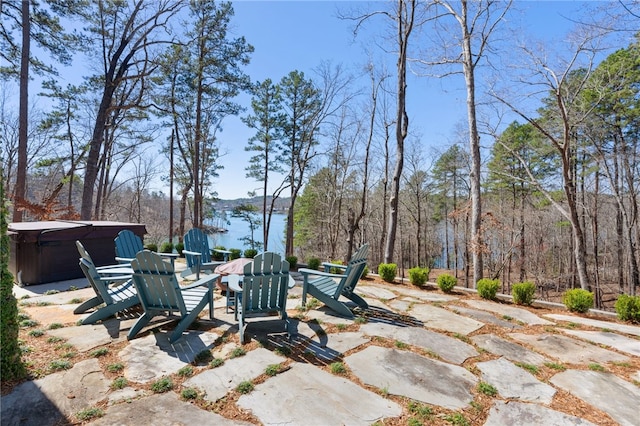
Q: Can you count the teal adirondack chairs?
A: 6